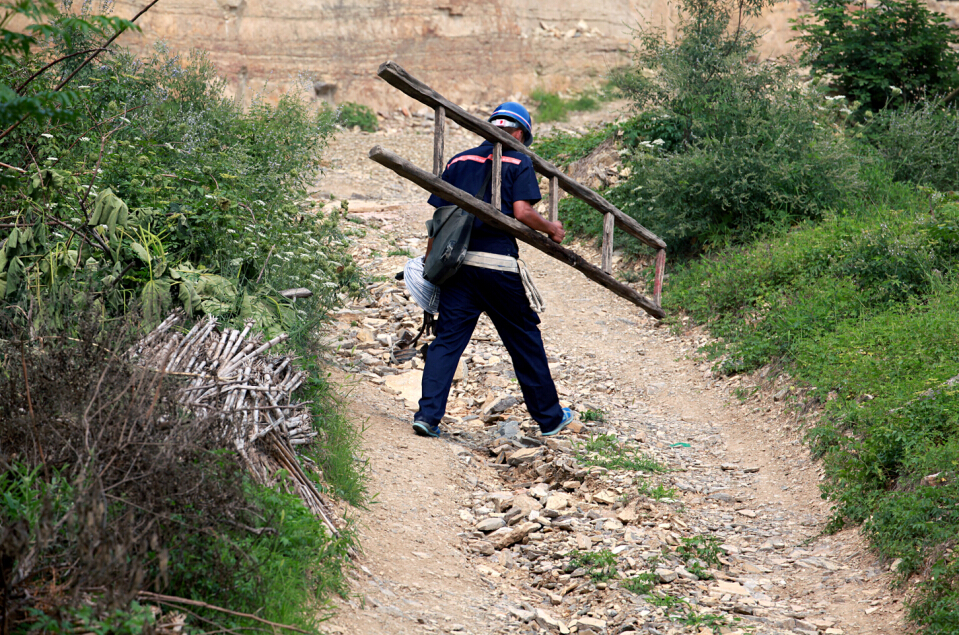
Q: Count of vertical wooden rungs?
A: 5